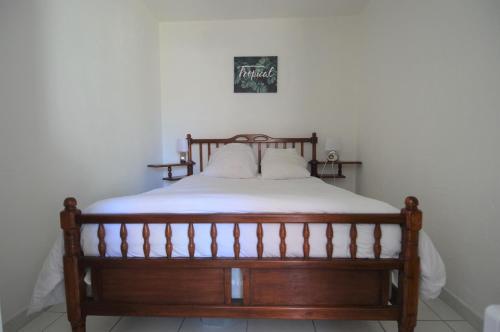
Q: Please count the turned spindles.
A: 13